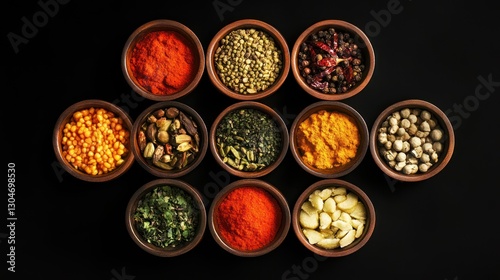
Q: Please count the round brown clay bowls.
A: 11